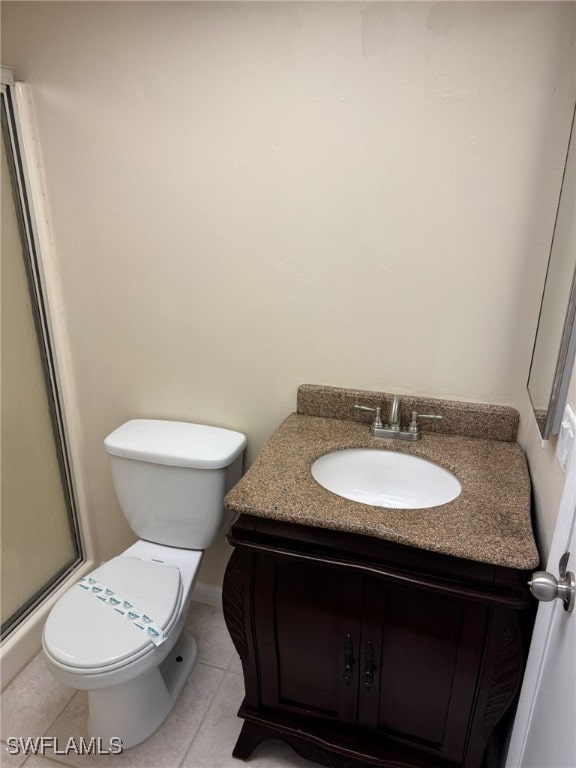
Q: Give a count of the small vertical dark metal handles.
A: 2